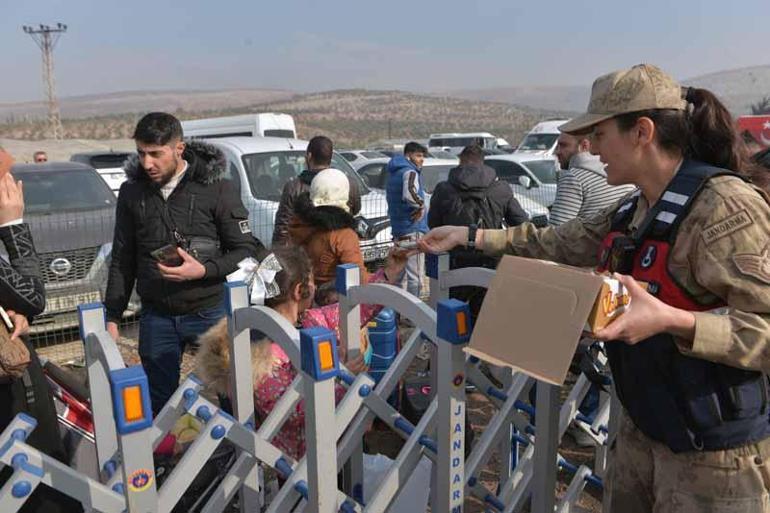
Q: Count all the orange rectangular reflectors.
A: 3